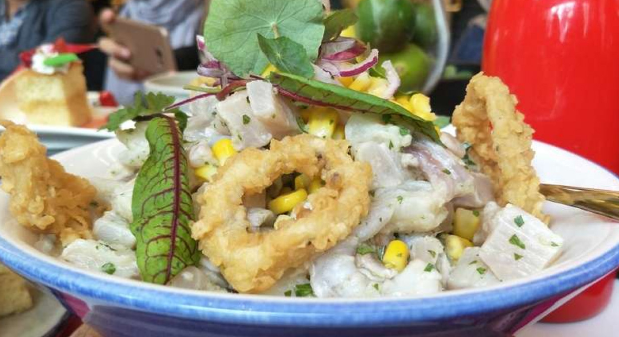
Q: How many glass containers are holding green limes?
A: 1